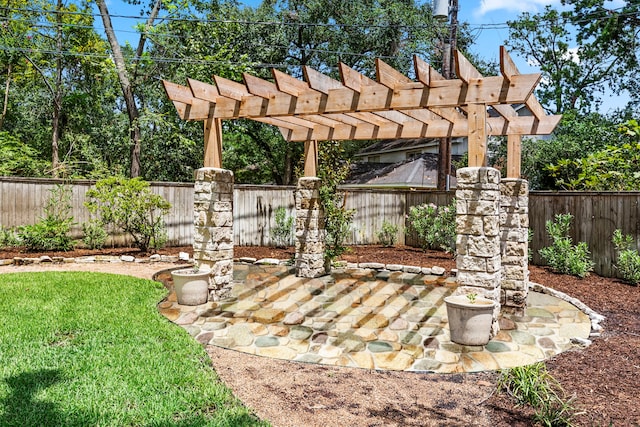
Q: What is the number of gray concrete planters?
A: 2